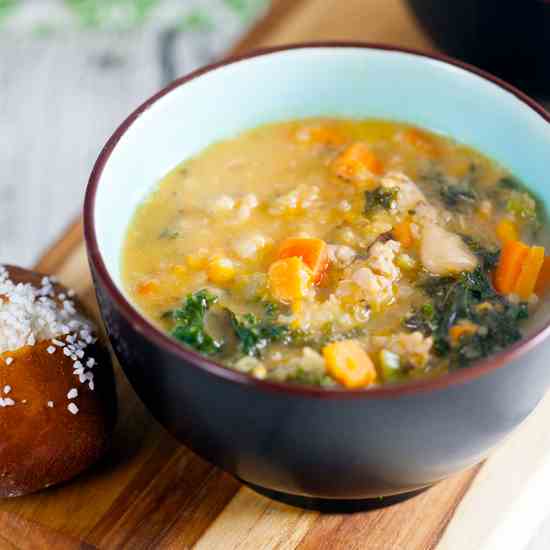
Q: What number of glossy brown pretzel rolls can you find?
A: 1